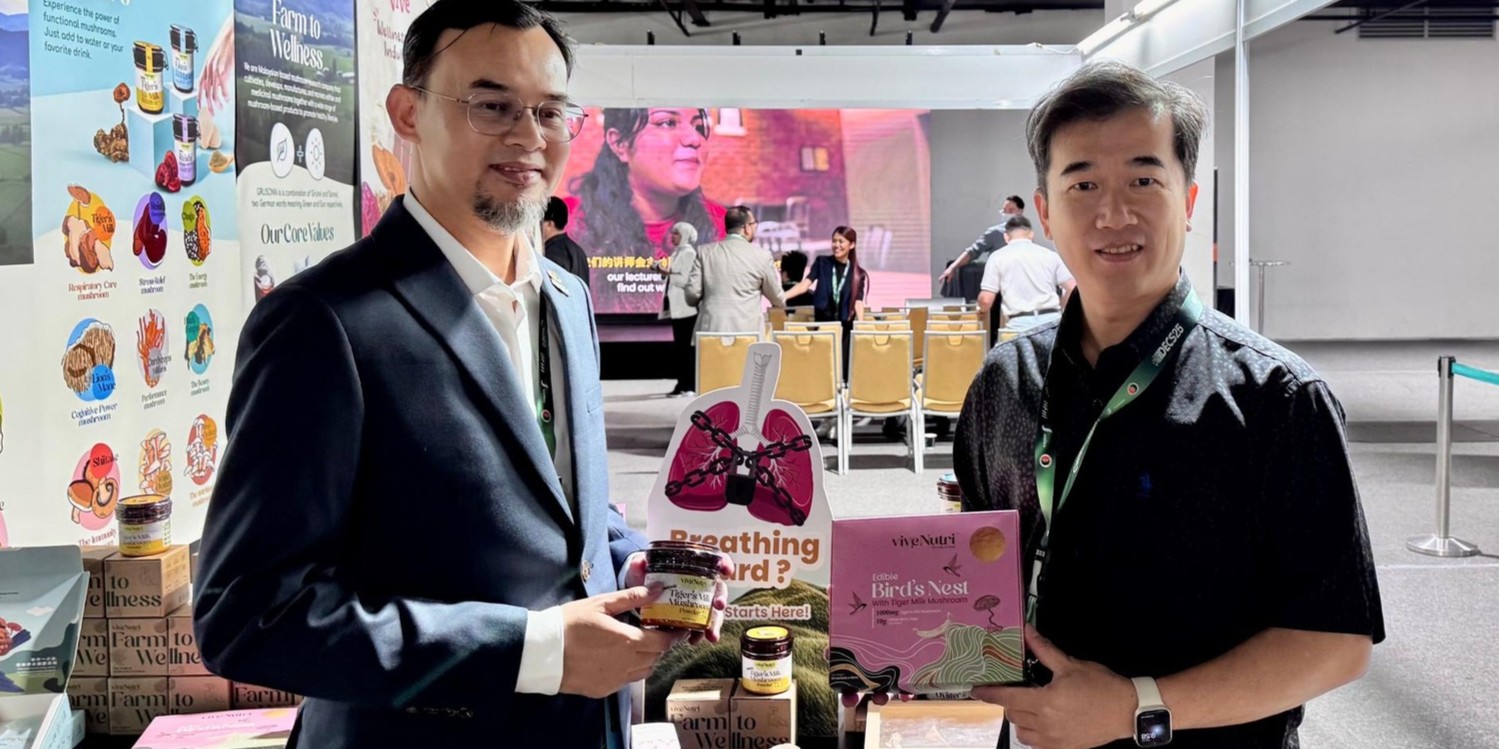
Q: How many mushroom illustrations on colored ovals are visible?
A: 9